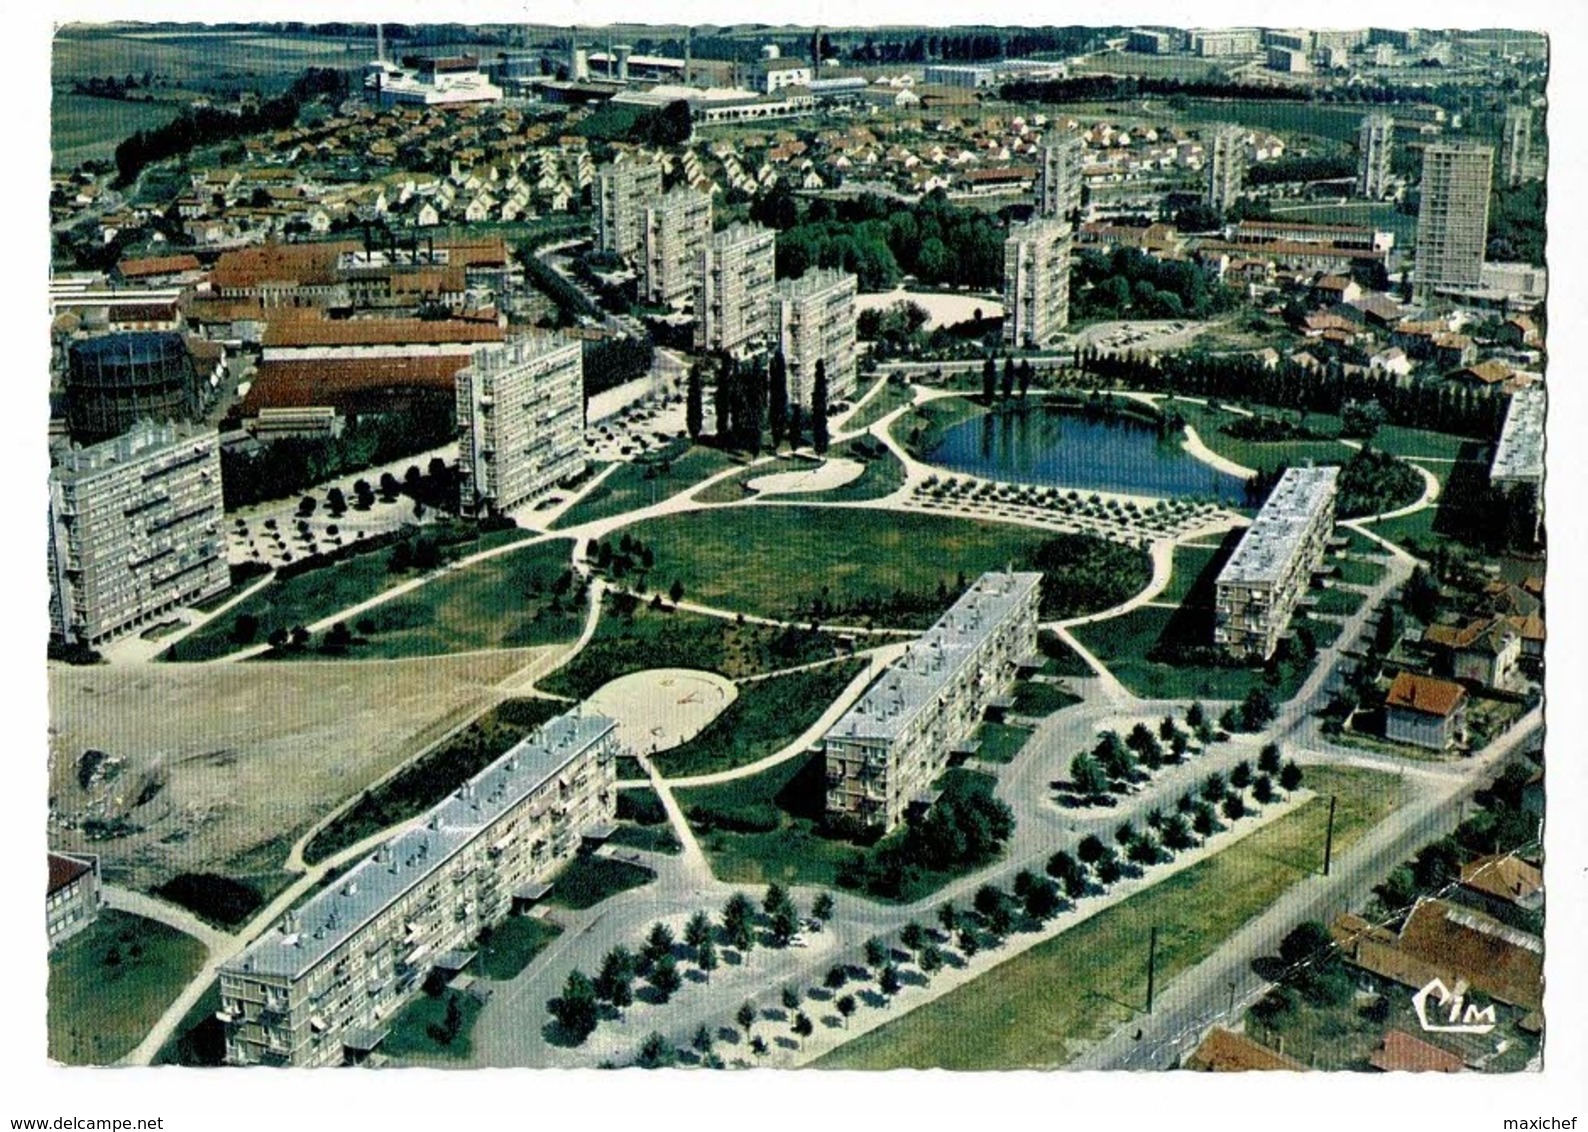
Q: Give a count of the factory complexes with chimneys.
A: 2